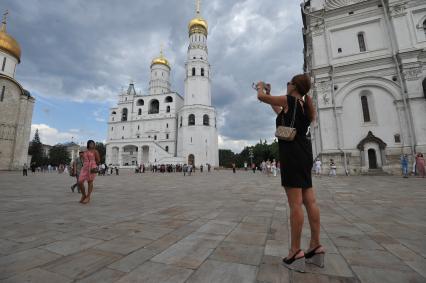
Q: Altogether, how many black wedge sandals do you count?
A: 2